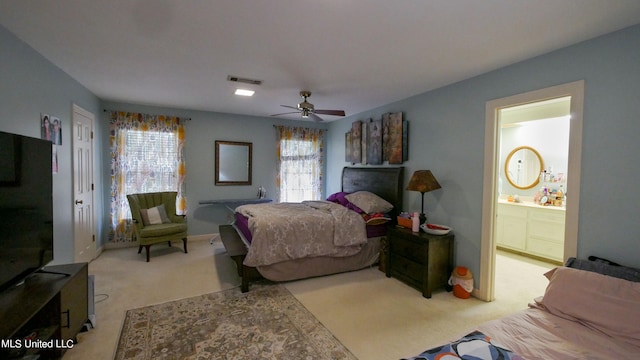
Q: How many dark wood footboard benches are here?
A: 1